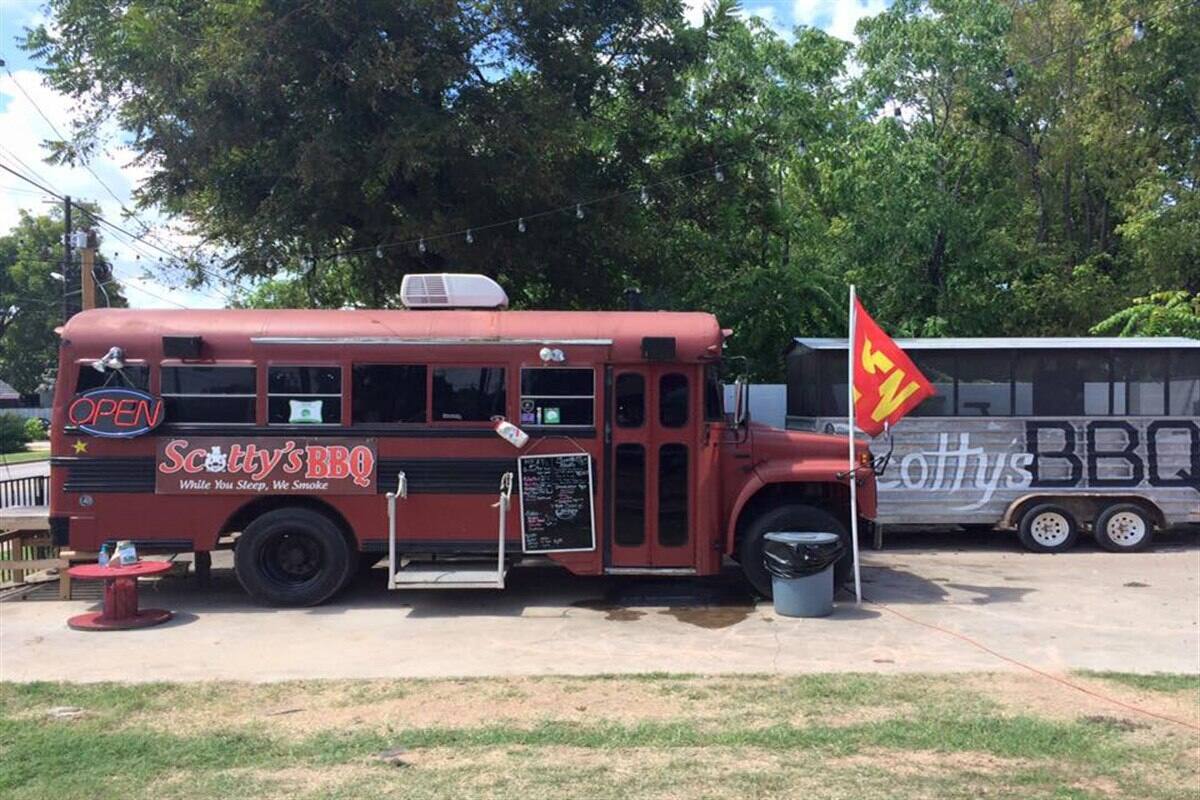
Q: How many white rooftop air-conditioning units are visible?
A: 1